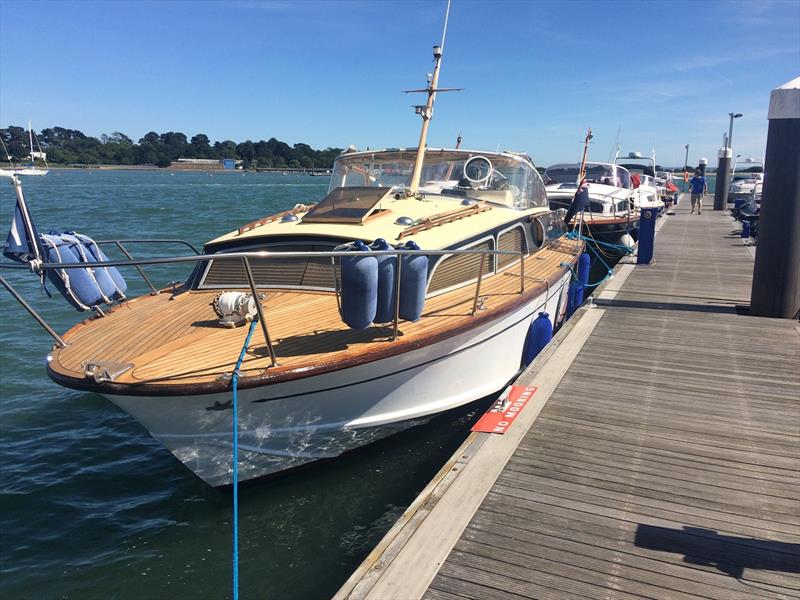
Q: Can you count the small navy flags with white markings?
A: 1